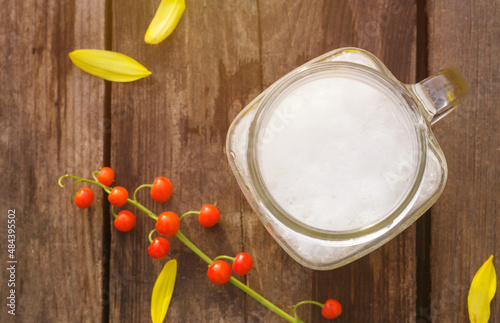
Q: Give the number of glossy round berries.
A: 11